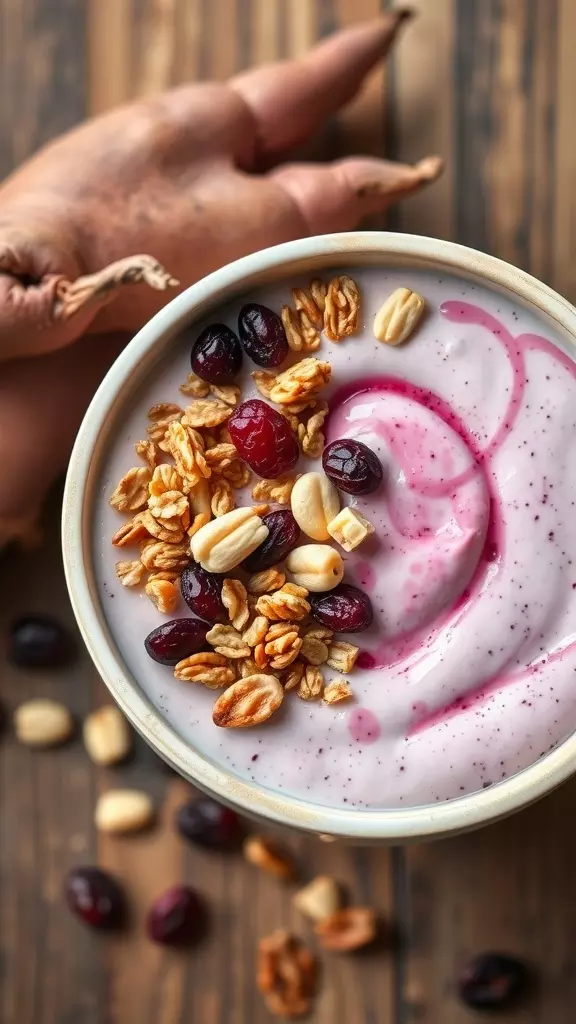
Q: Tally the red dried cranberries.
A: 1